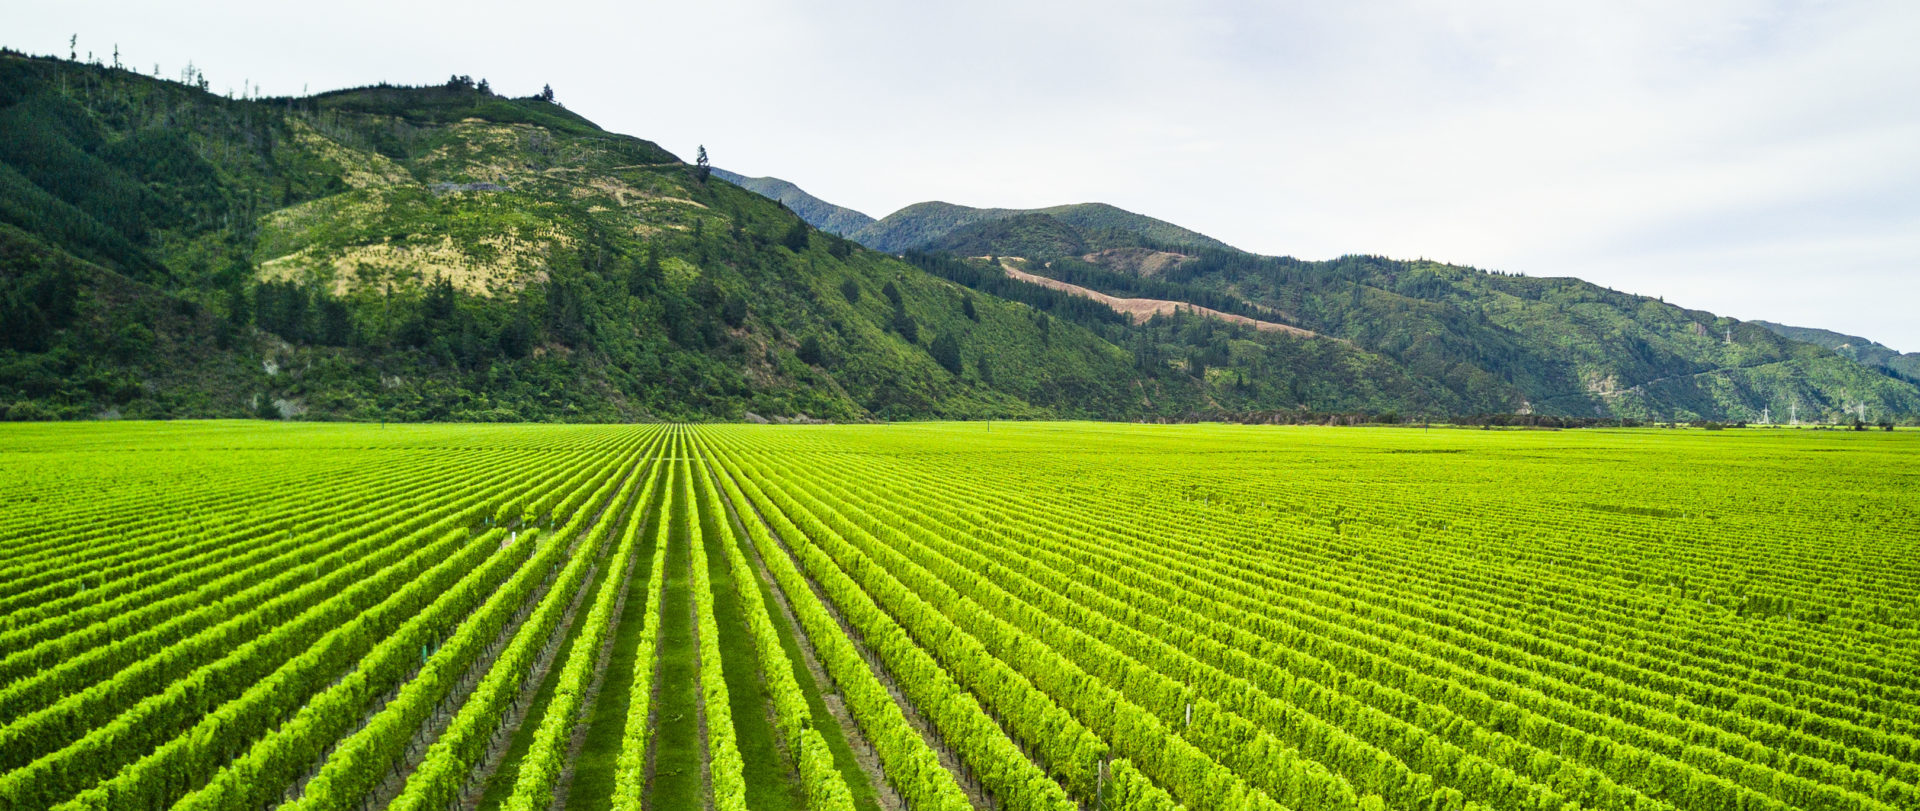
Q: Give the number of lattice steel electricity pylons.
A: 4